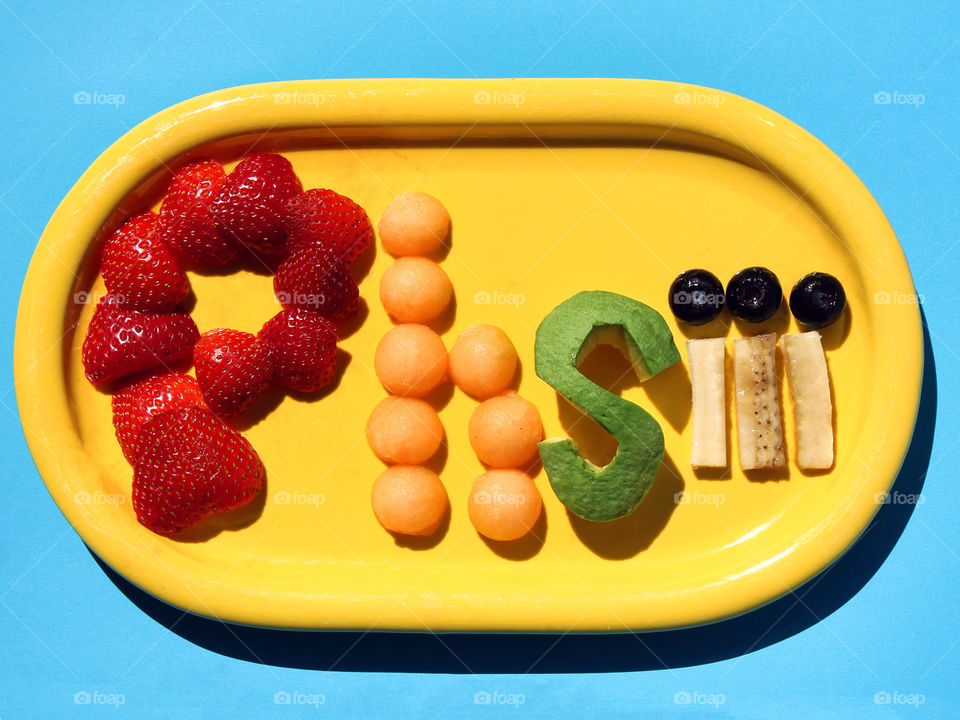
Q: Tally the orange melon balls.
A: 8